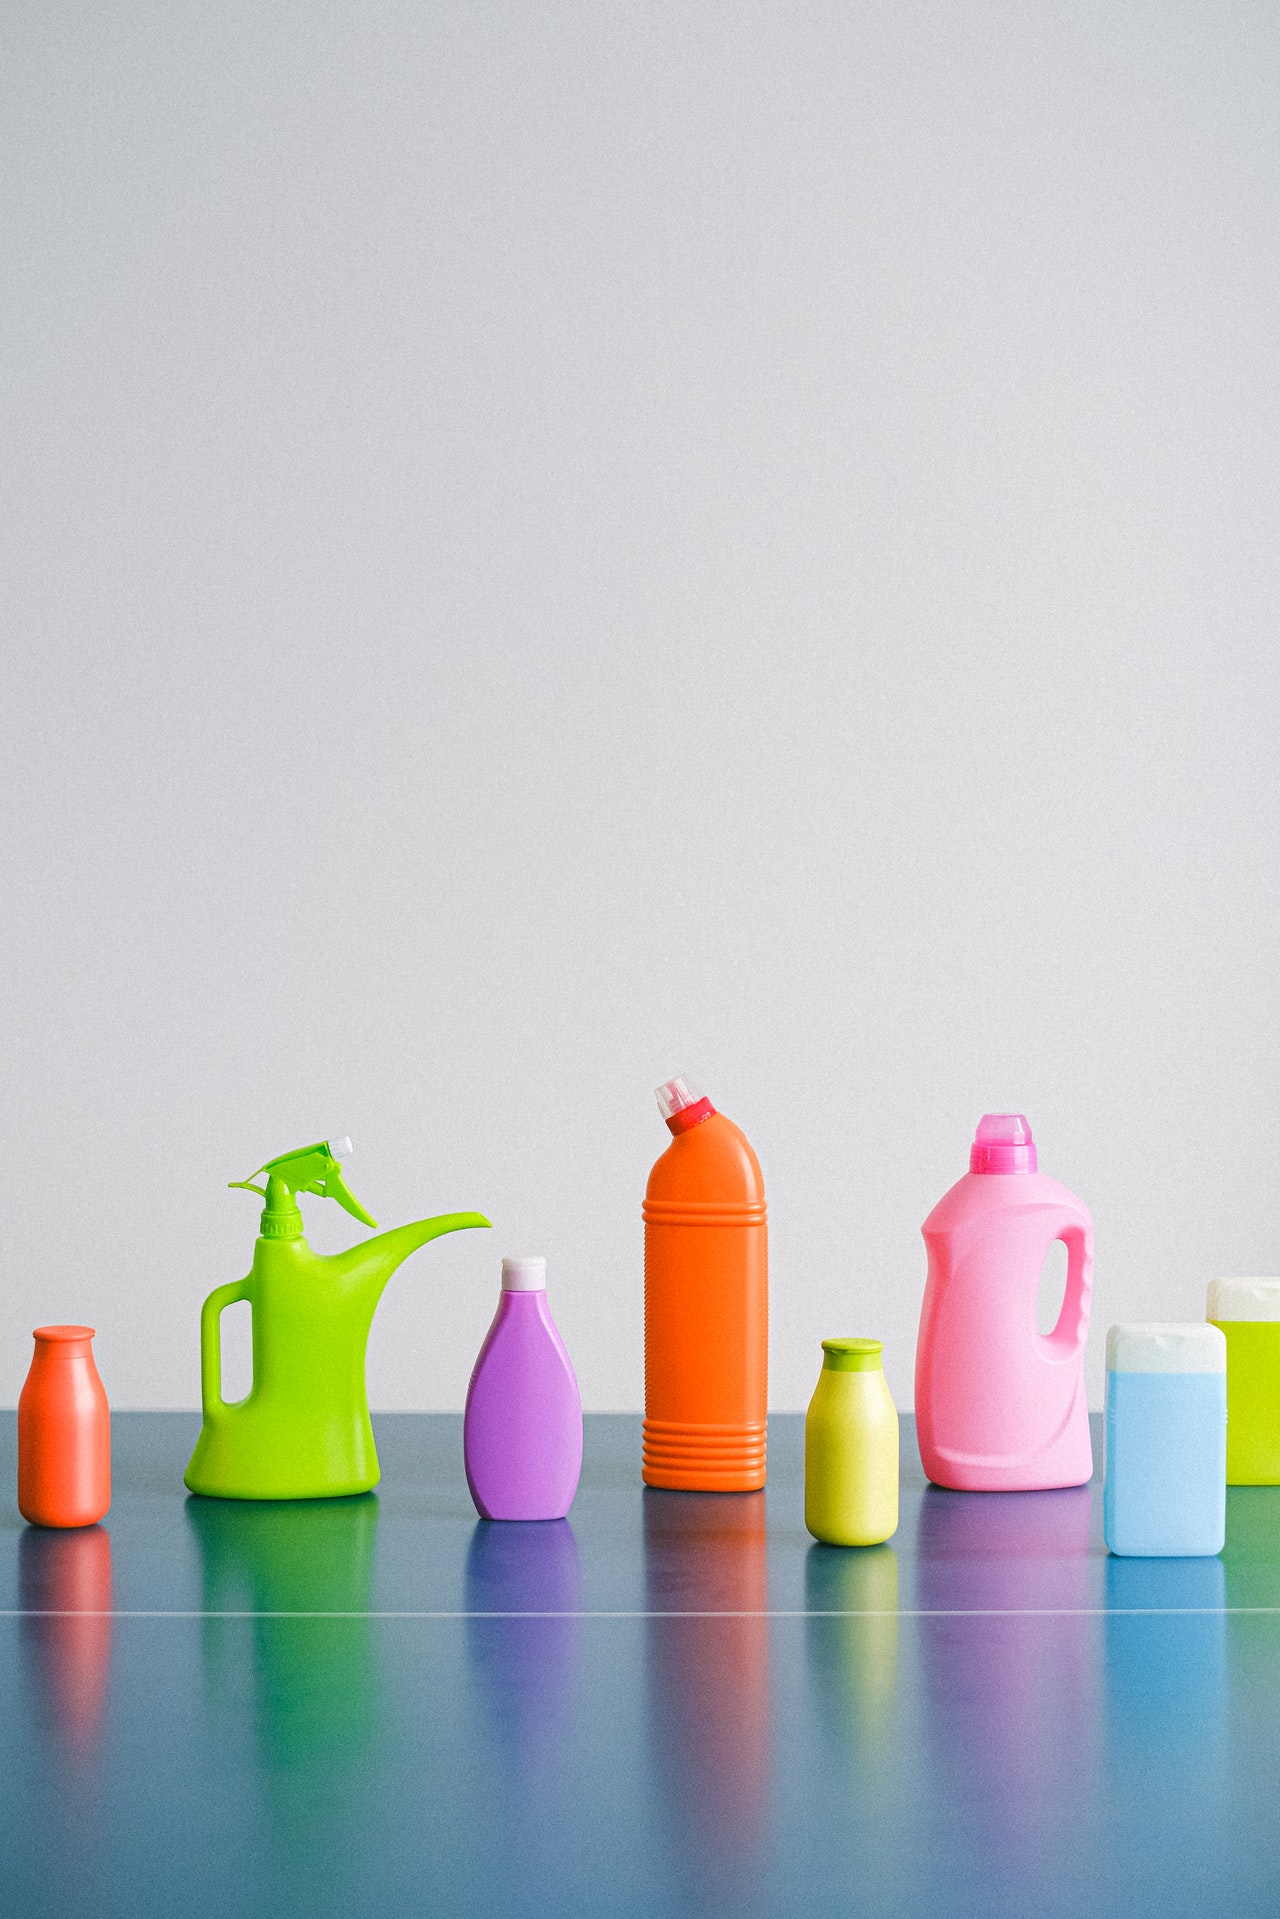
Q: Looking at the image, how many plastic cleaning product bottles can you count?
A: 8